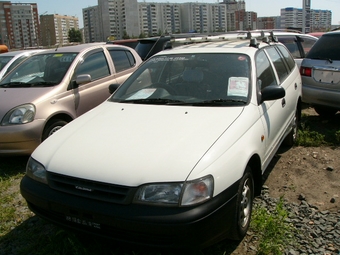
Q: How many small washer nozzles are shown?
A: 2